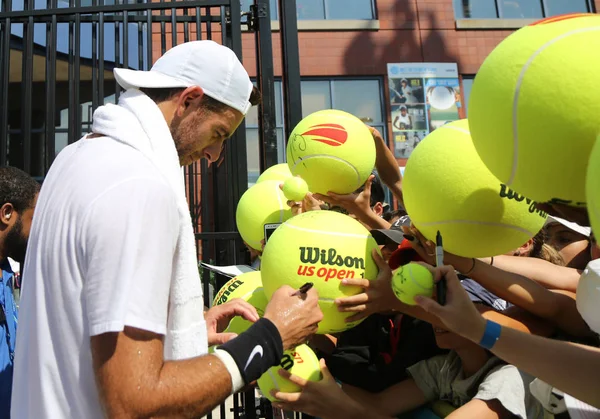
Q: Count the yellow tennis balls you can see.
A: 11